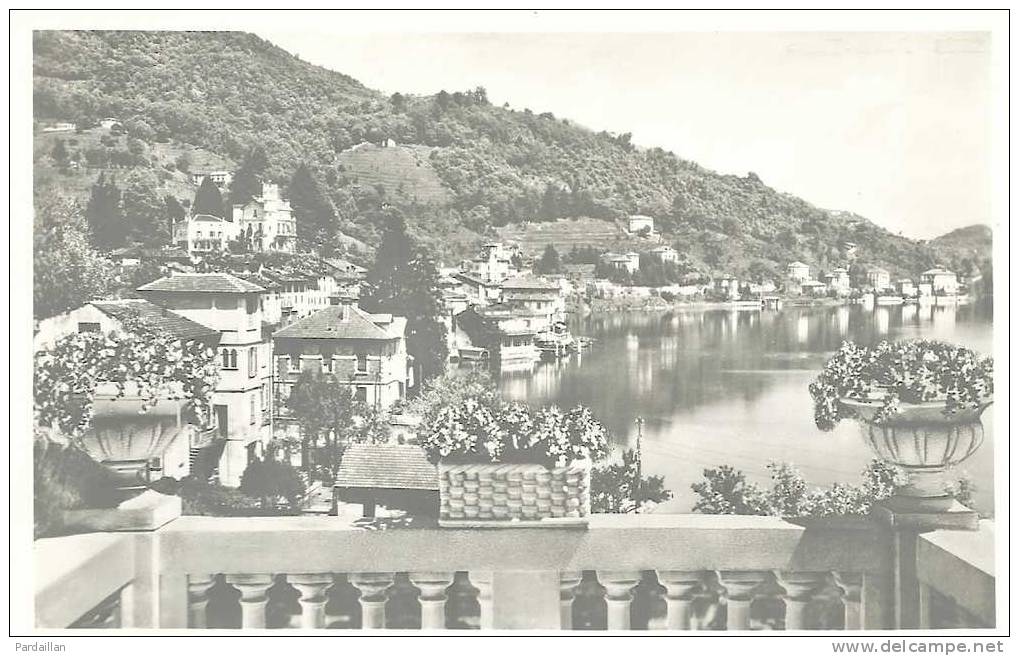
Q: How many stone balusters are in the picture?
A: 12